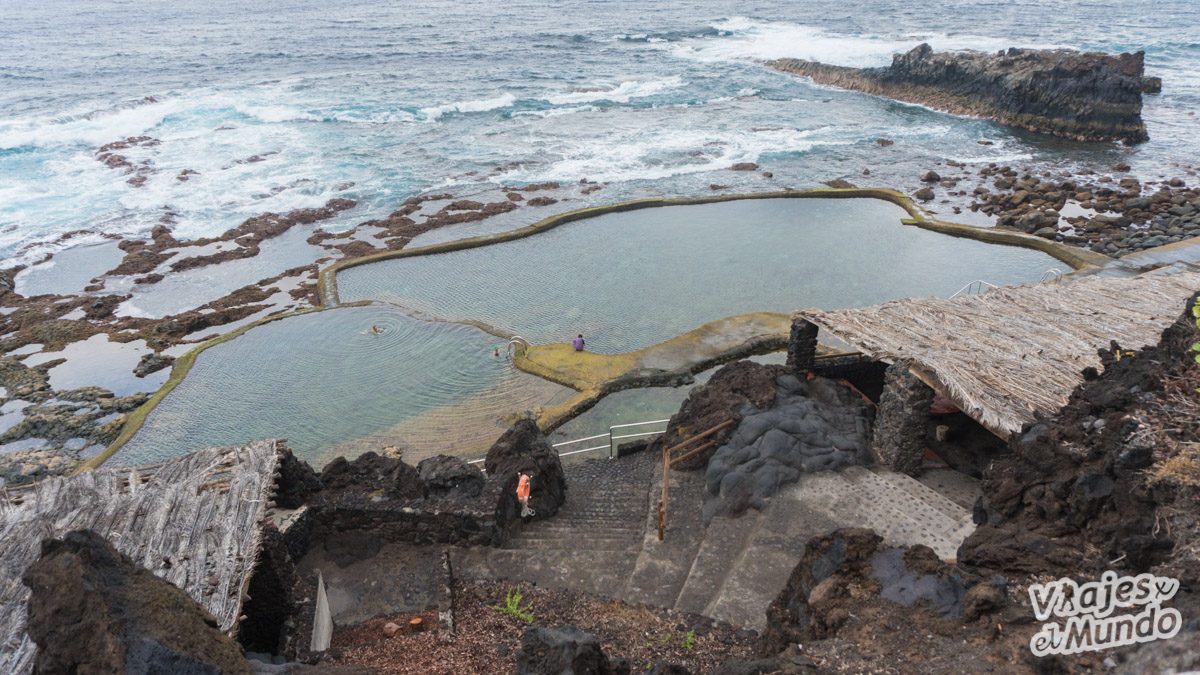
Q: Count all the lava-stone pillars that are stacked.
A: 2